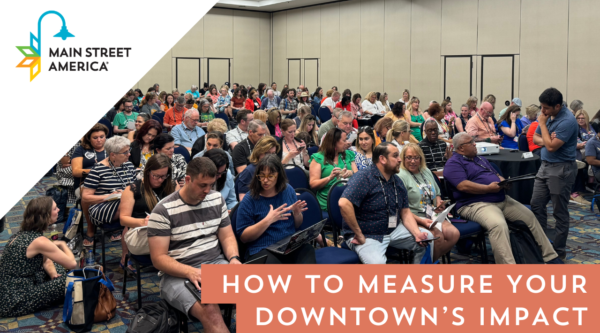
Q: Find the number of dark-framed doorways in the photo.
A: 6